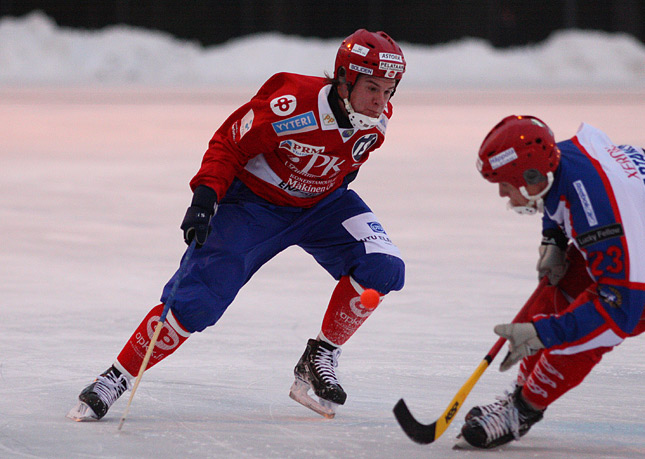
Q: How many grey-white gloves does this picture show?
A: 2